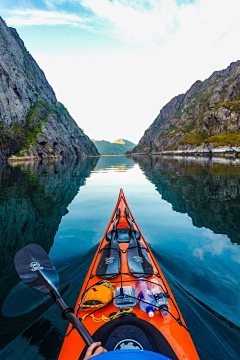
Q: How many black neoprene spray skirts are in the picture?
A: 1